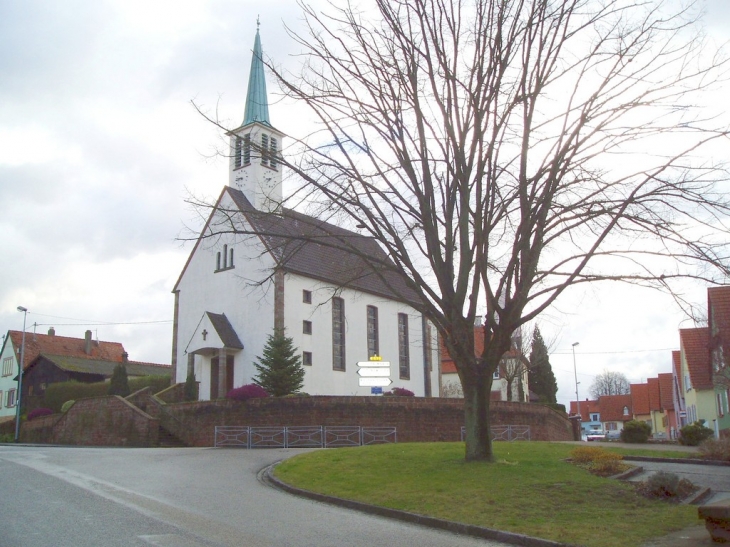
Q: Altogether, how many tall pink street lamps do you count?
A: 0